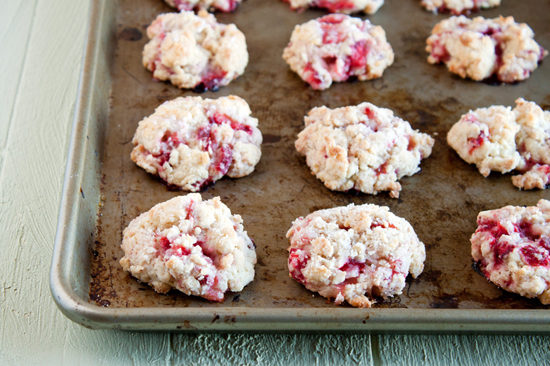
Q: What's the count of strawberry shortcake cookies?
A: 12